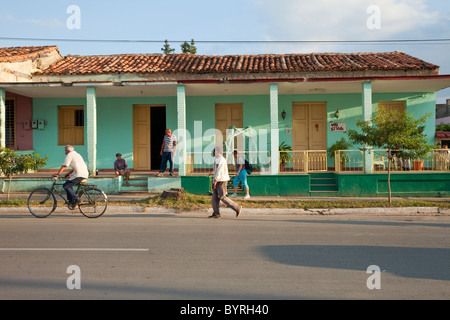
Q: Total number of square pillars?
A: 5